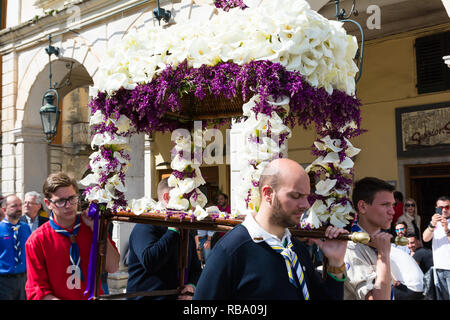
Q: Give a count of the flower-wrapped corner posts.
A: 4